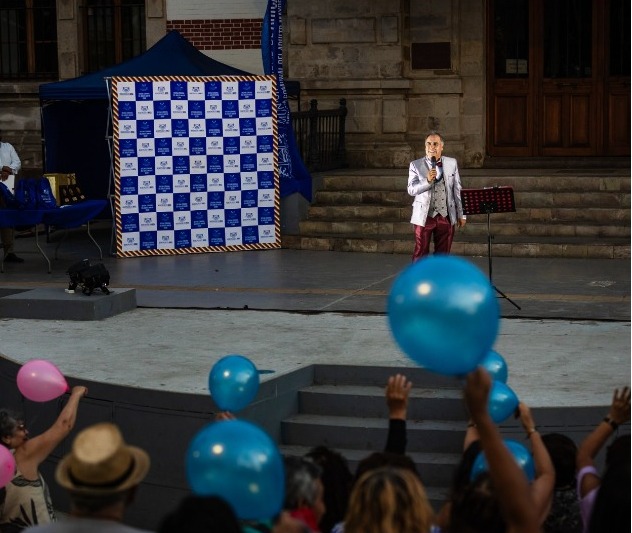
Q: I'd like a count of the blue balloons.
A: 6